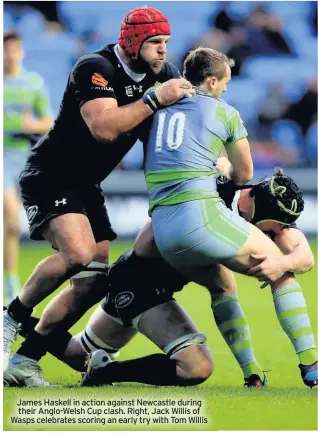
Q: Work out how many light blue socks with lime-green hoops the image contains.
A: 2